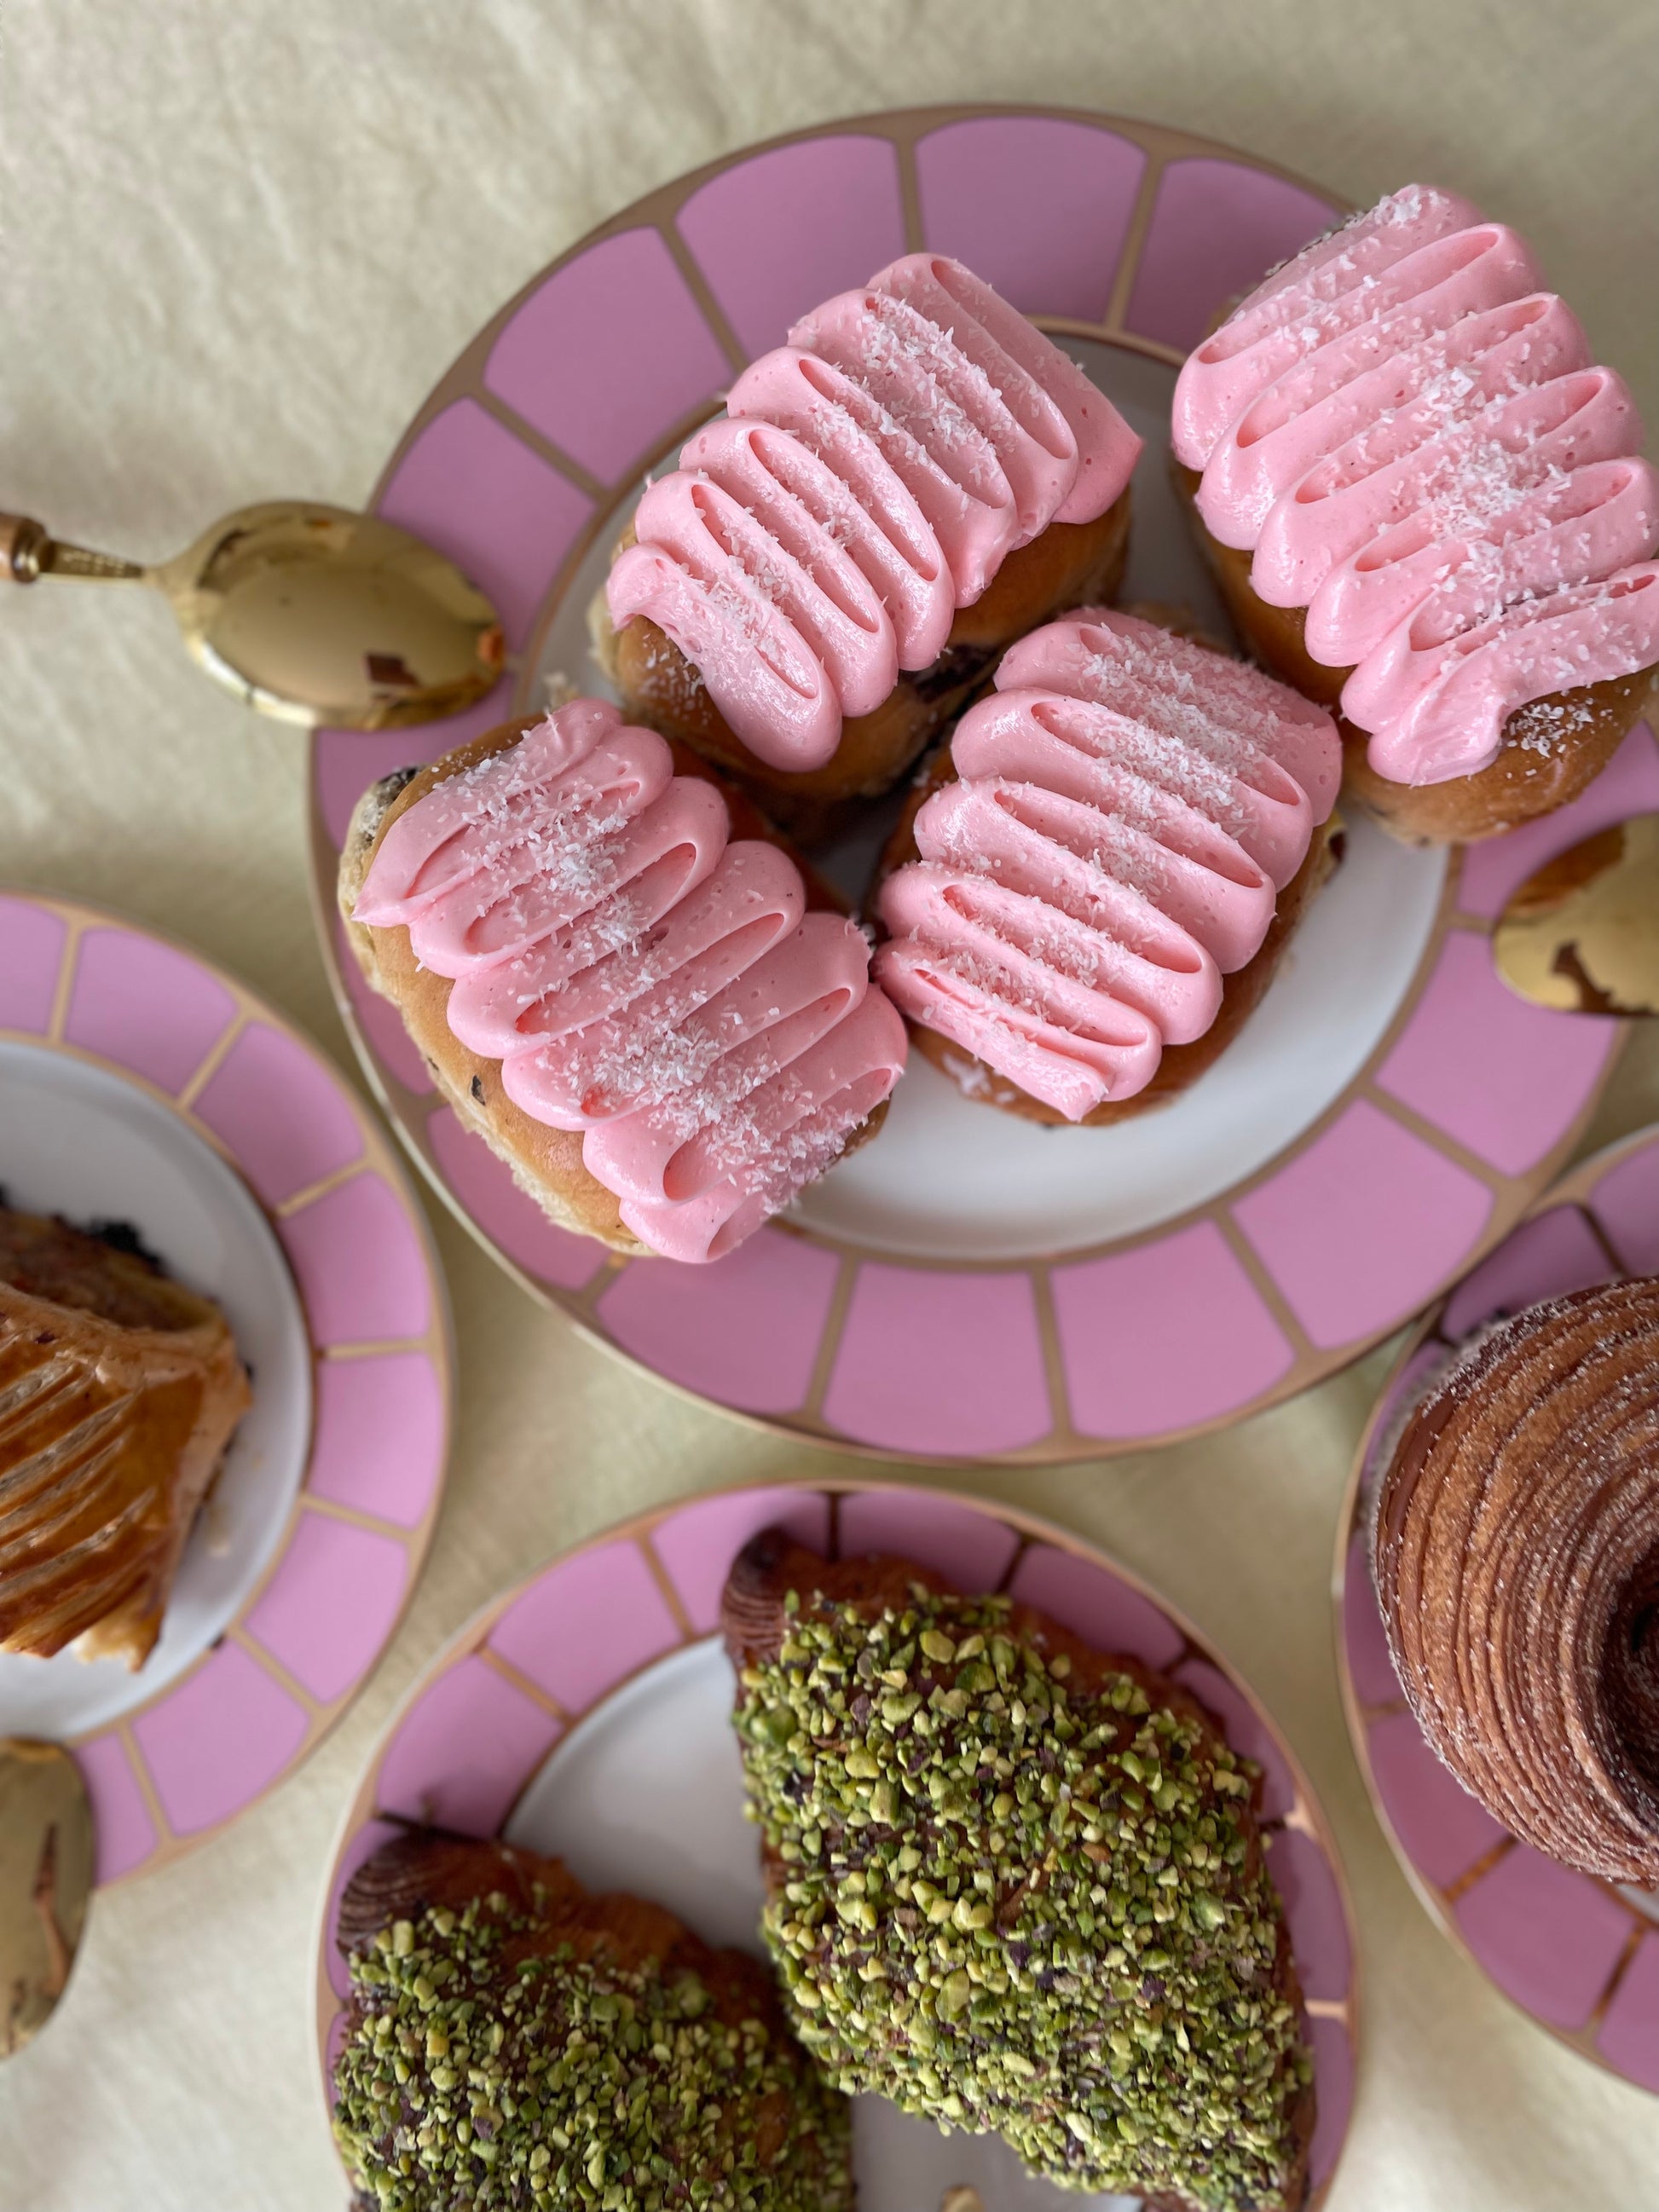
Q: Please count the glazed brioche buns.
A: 4